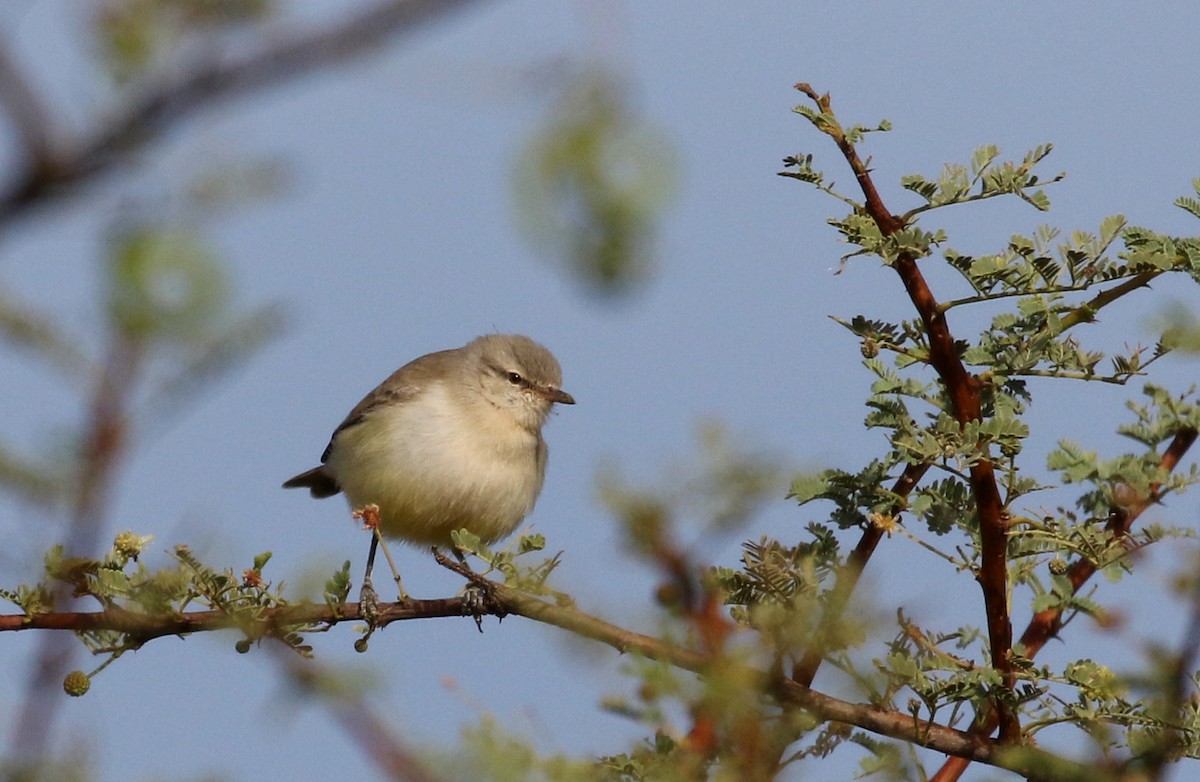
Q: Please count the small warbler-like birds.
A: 1